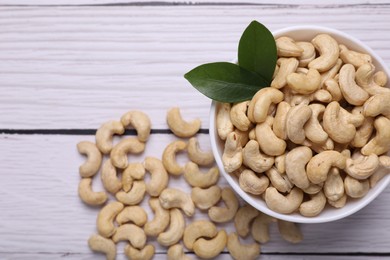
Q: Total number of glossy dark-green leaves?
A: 2